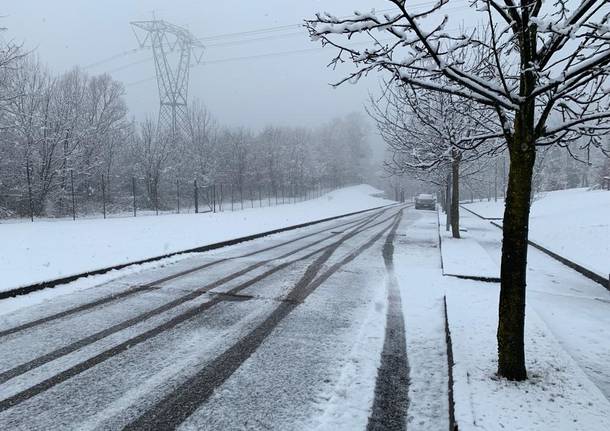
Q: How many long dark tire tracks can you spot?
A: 5